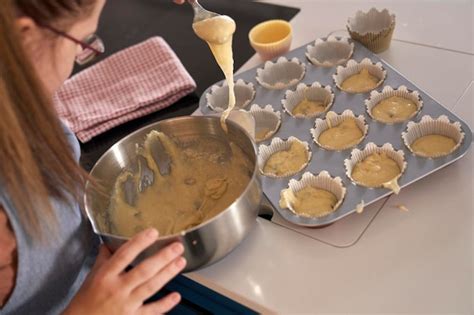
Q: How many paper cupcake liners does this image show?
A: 13